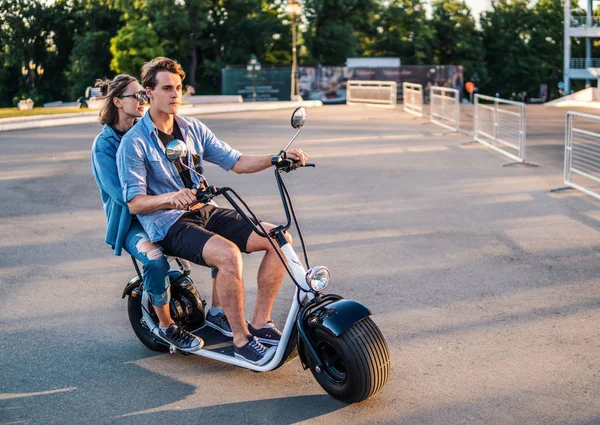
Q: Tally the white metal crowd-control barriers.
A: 5